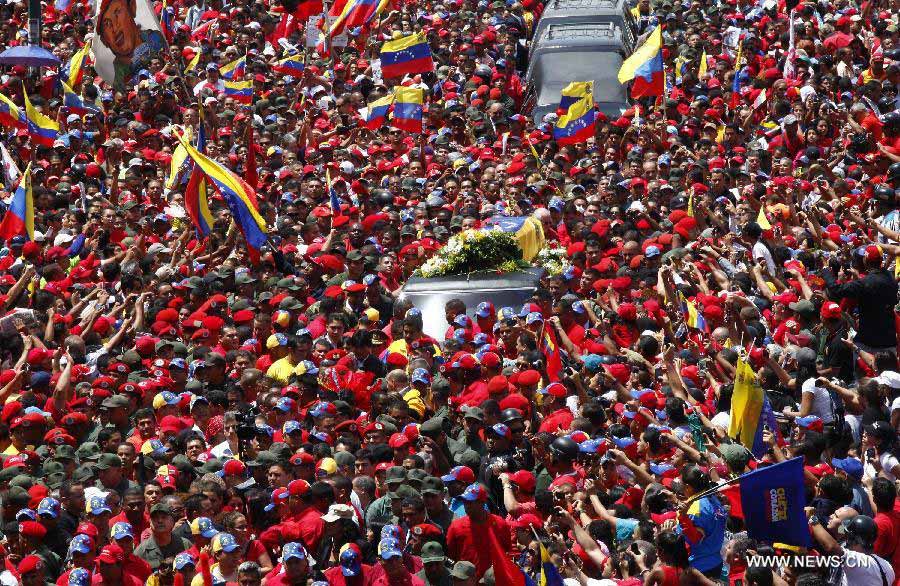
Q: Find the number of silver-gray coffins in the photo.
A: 1